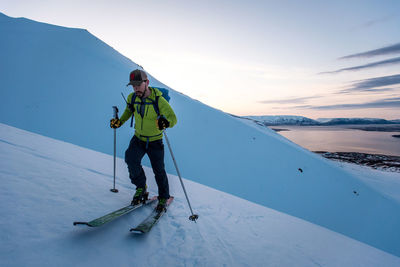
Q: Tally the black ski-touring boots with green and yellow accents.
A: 2